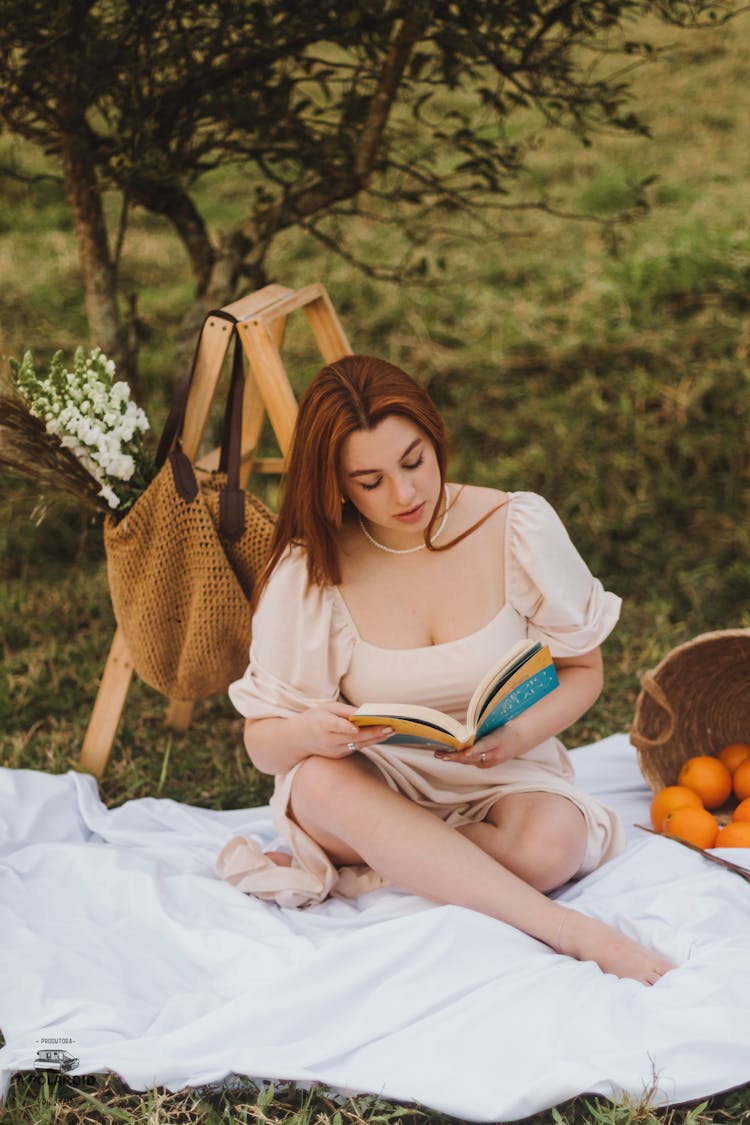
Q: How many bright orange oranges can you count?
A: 7